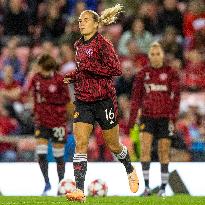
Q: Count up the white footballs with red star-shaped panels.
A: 2